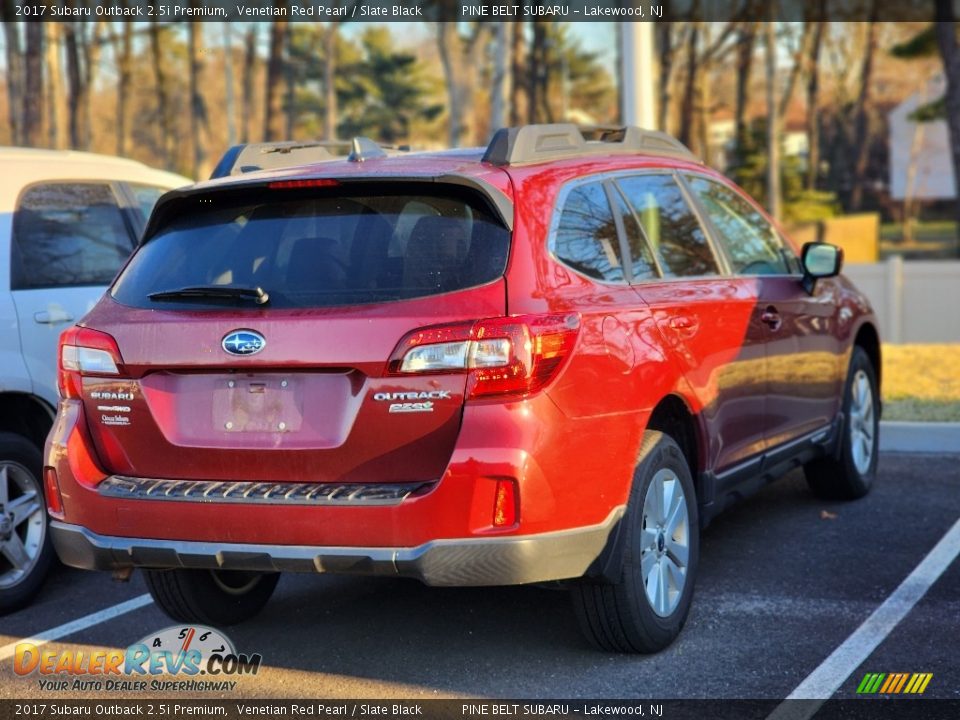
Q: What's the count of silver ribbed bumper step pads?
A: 1